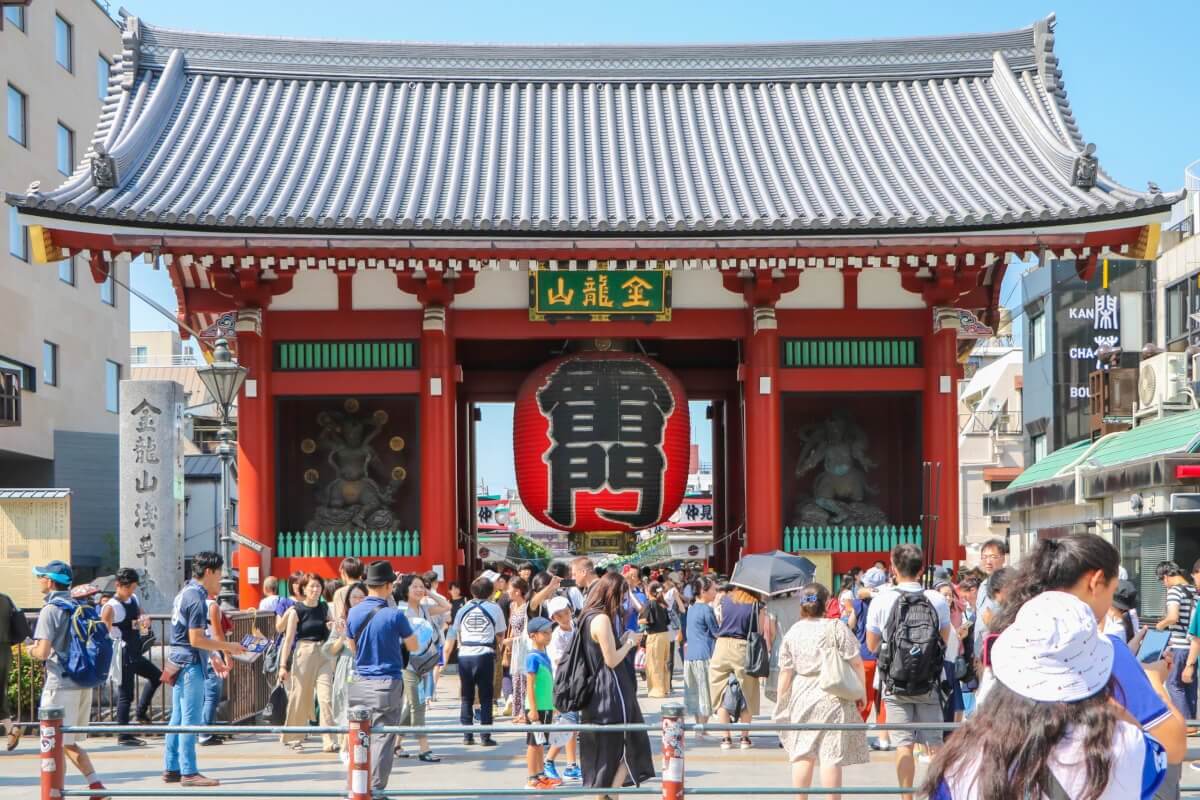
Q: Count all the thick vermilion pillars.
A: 4